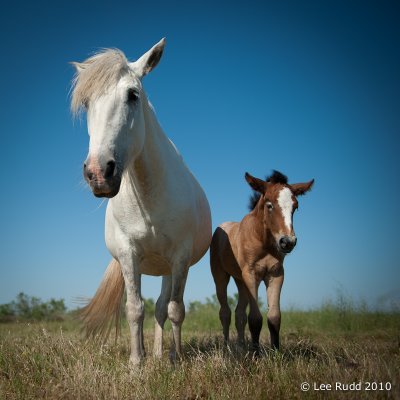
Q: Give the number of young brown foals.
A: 1